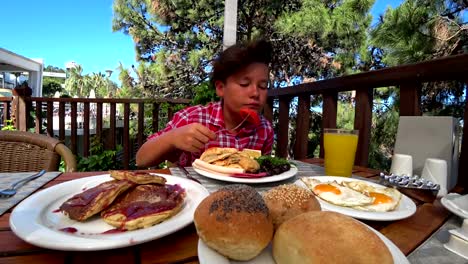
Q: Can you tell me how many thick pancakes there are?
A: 3